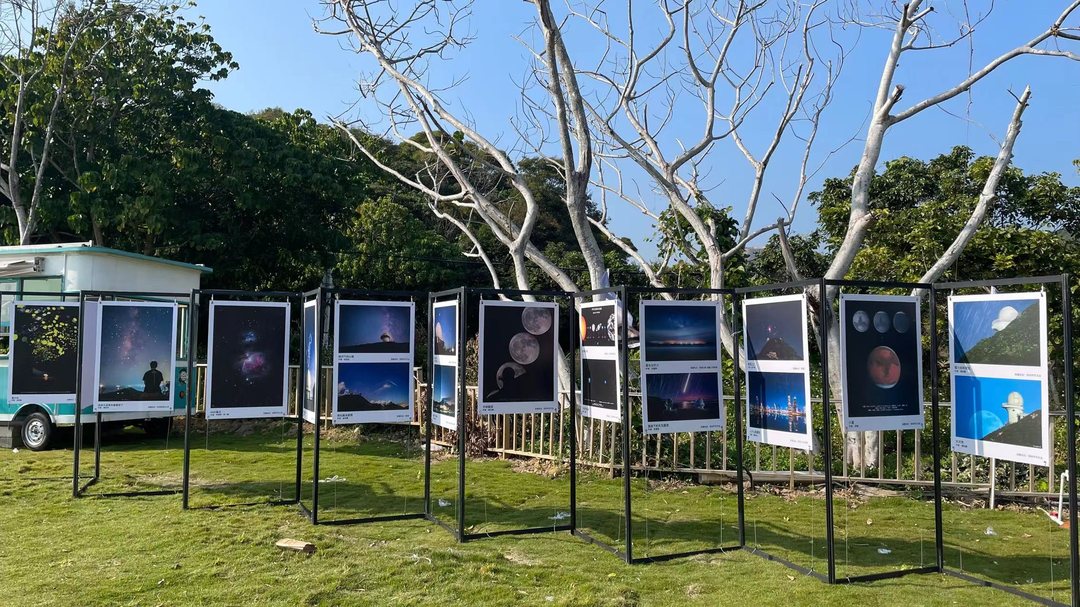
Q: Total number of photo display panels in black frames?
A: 12